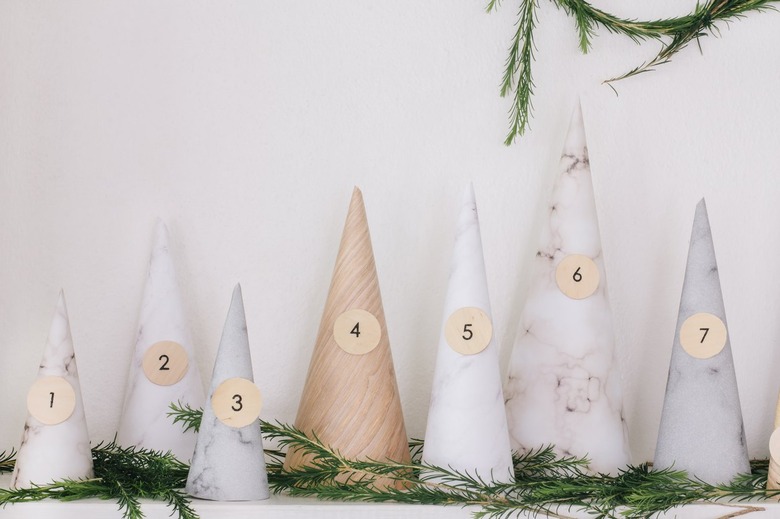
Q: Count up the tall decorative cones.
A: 7